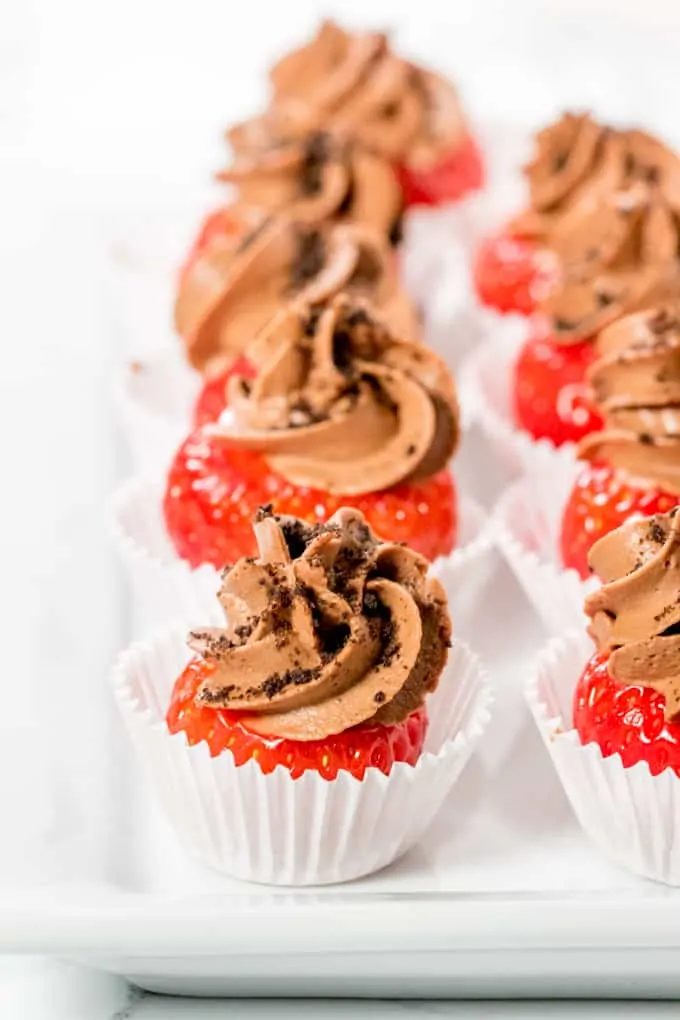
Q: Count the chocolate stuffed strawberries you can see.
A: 9